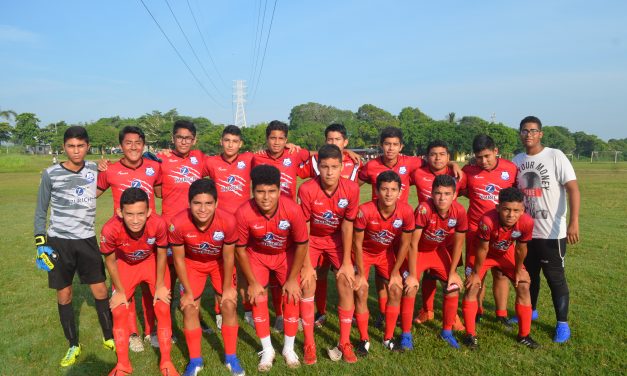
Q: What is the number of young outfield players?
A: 15